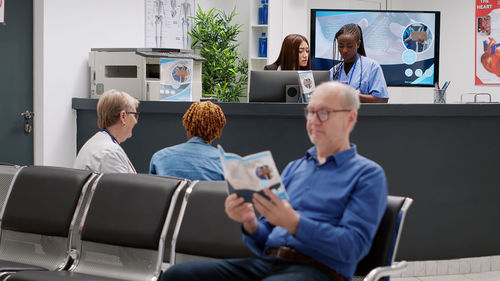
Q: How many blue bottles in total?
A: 3